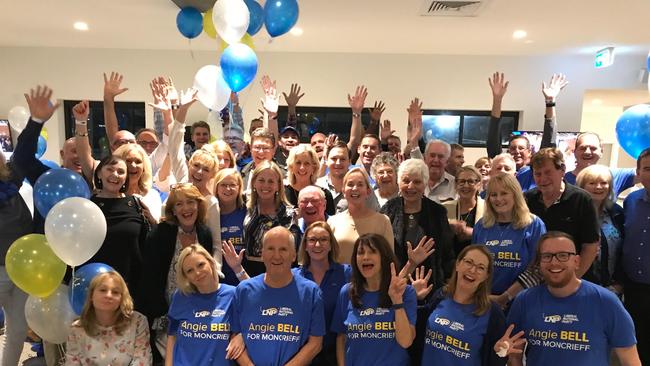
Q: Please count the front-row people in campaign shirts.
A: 5